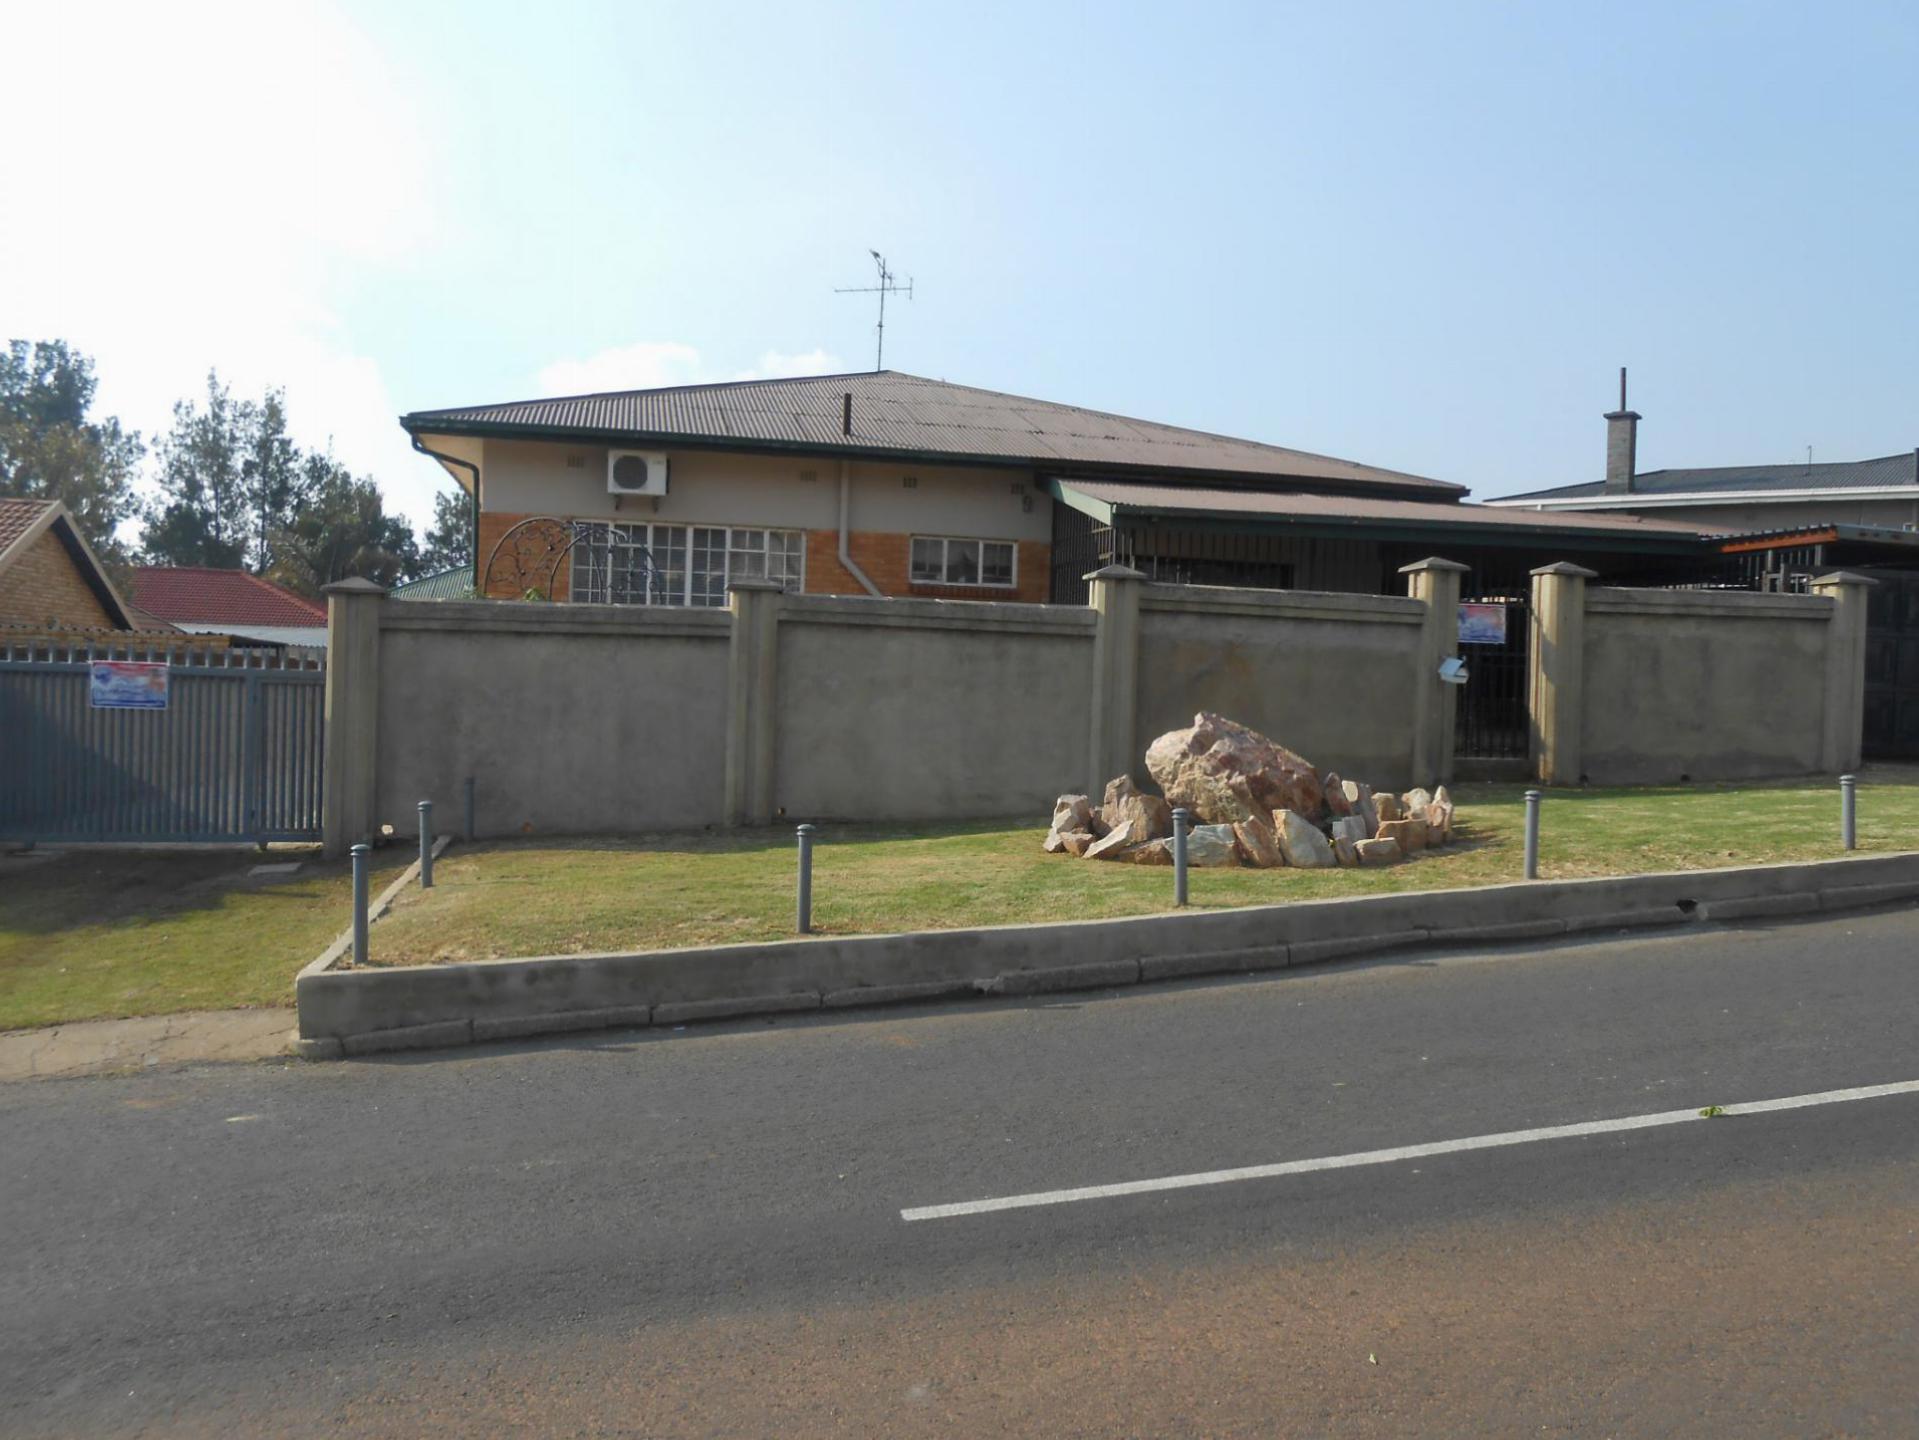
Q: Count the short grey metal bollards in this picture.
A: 7